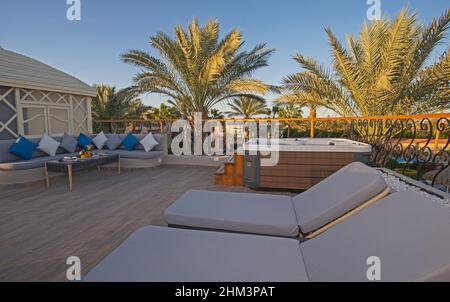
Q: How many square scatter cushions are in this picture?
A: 8